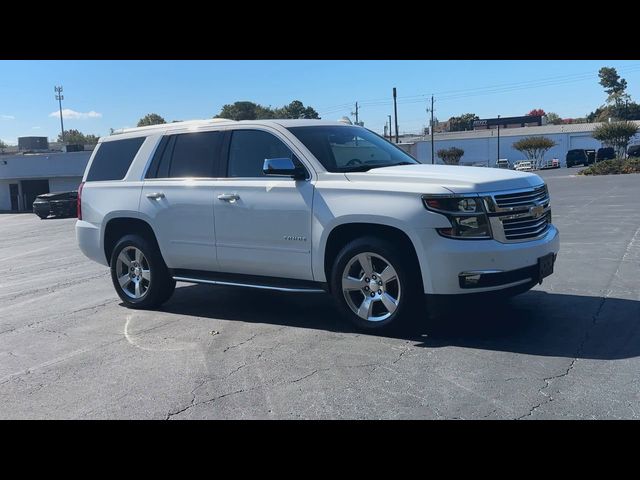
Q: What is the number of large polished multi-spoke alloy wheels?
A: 2